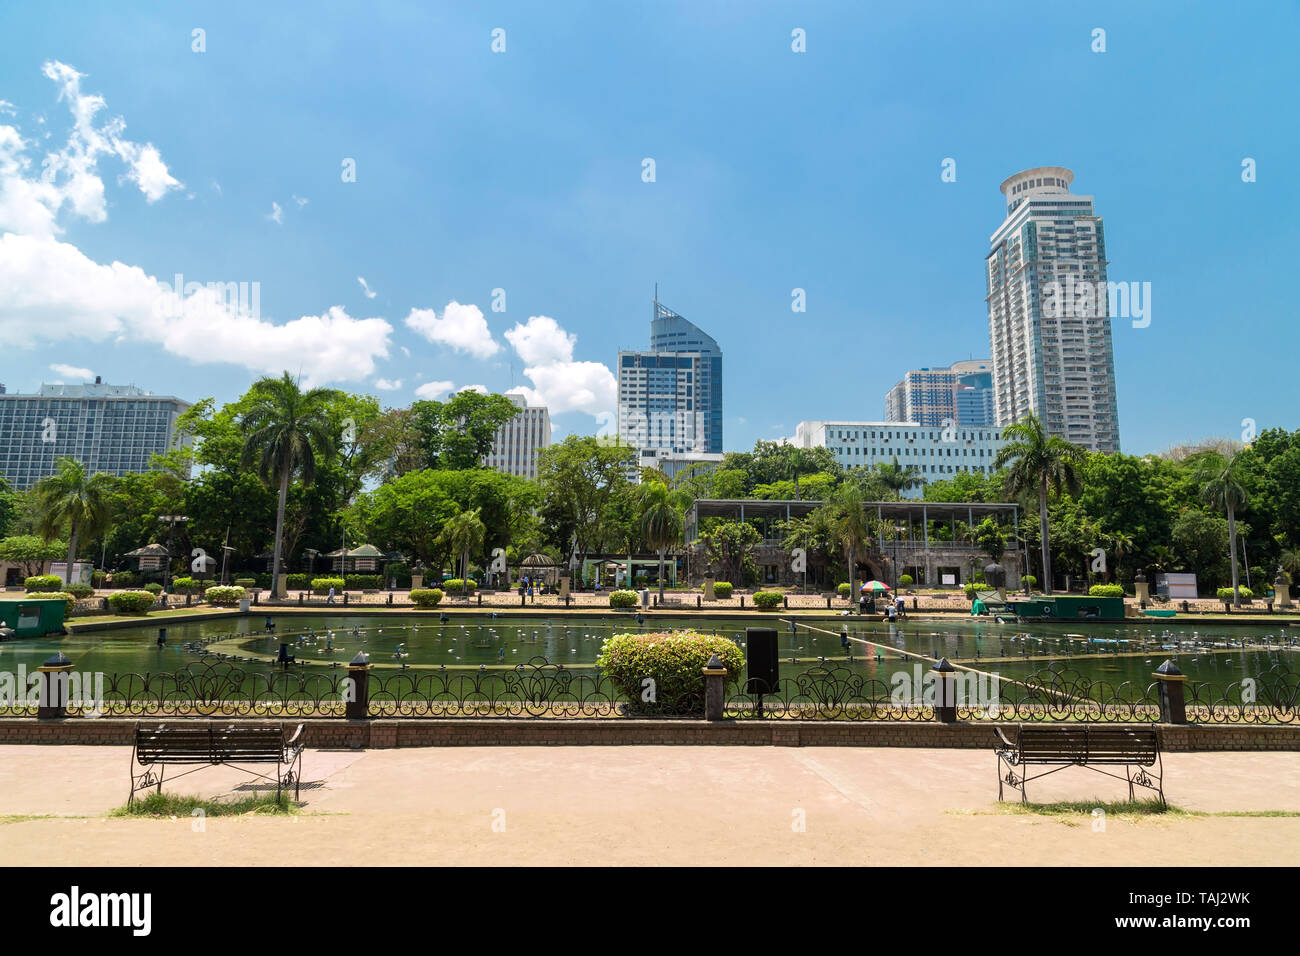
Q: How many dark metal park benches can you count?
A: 2